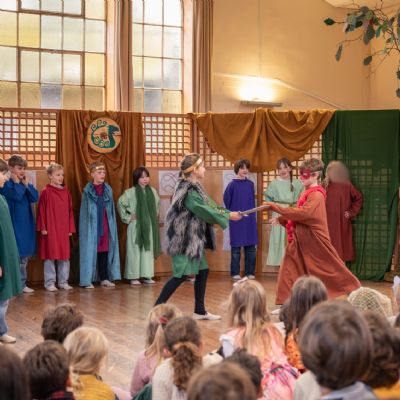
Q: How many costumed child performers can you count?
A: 10